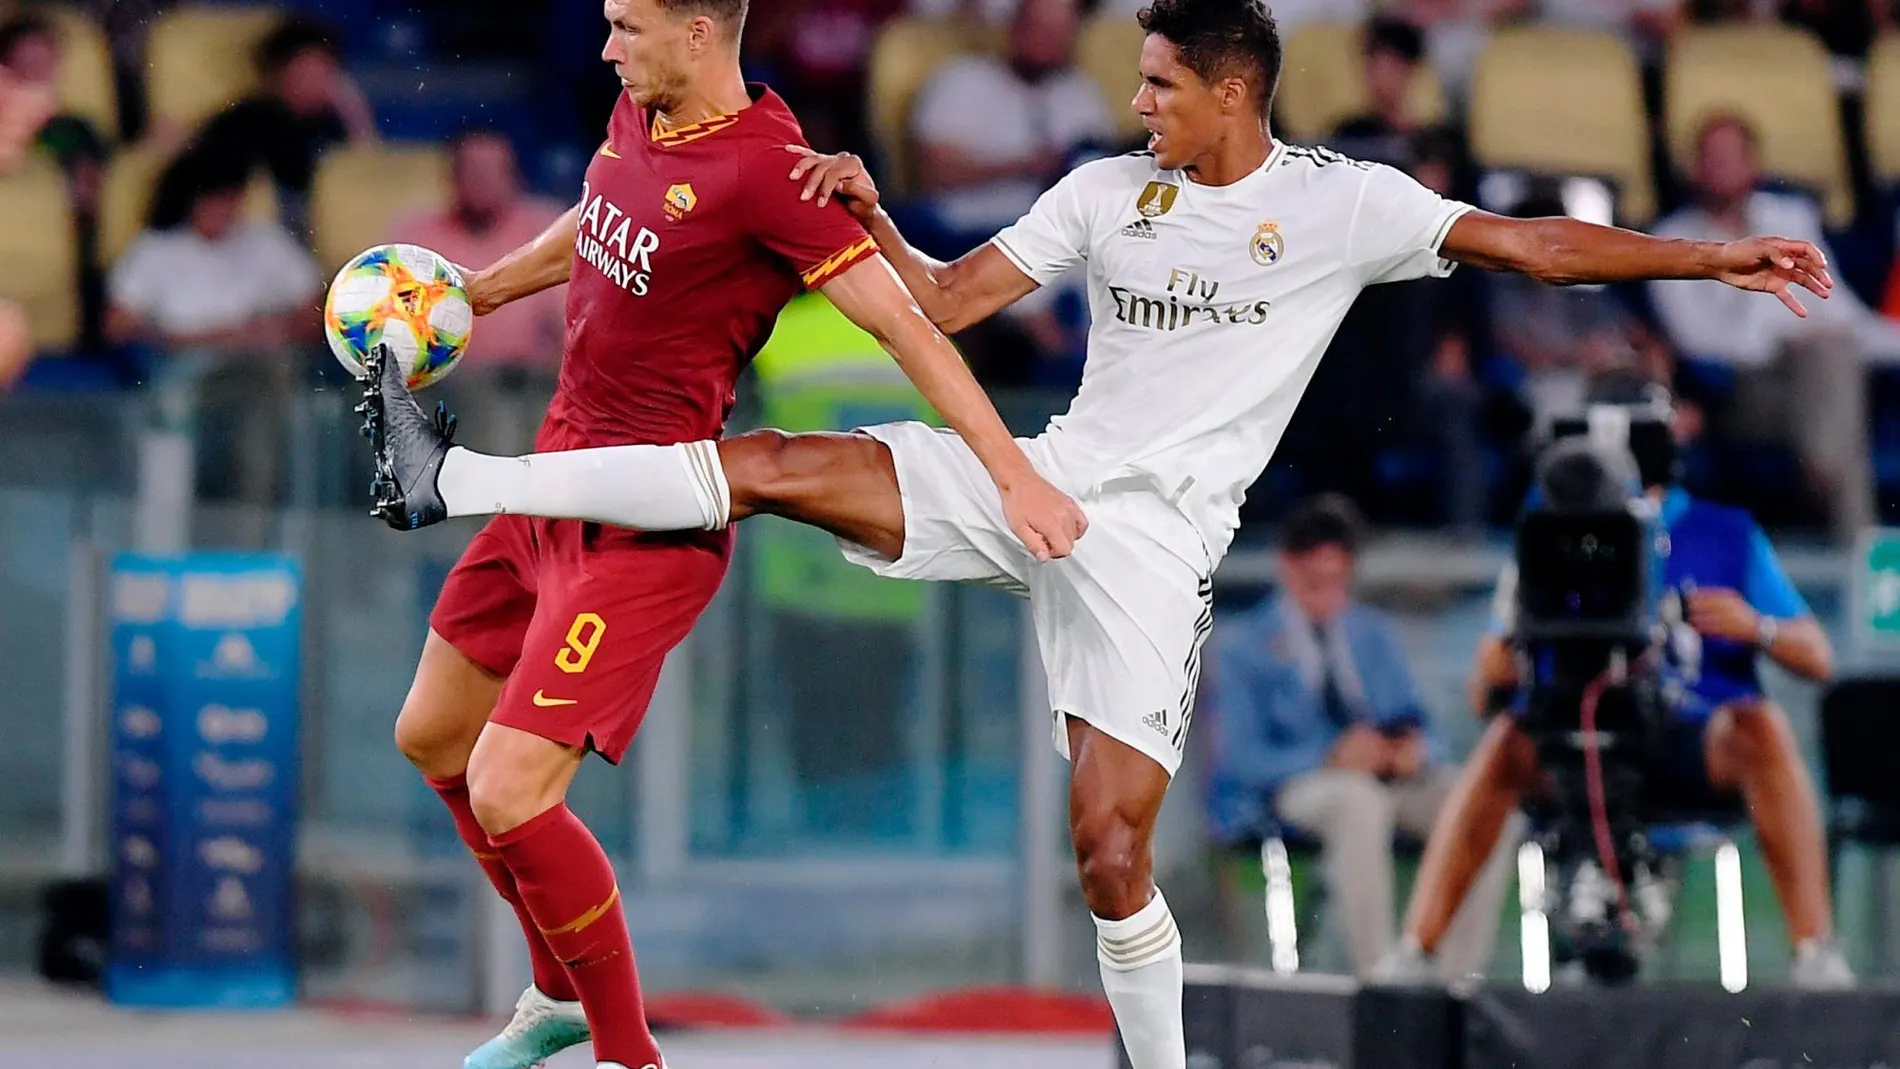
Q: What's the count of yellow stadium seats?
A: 11